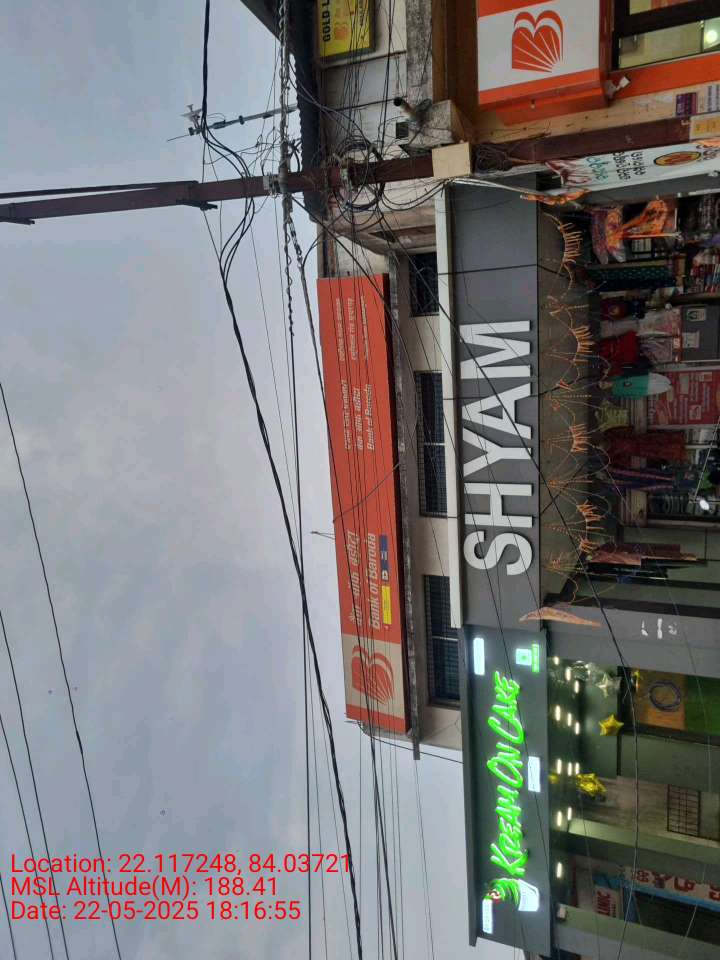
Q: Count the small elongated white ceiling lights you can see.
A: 12